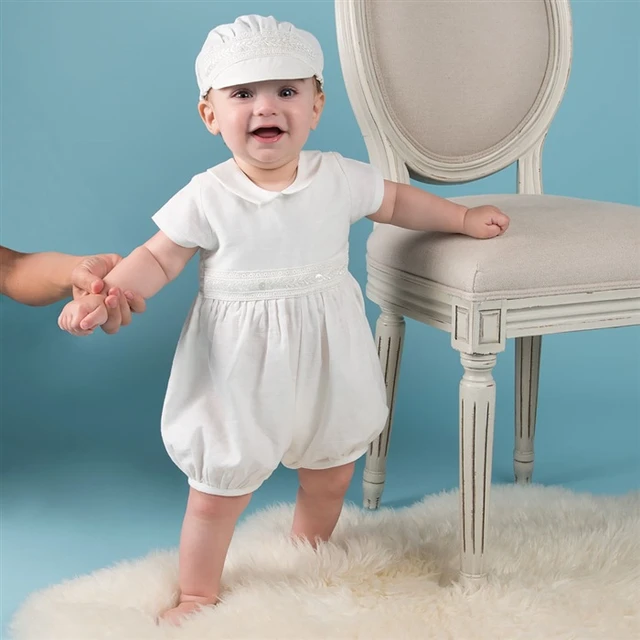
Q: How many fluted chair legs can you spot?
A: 3